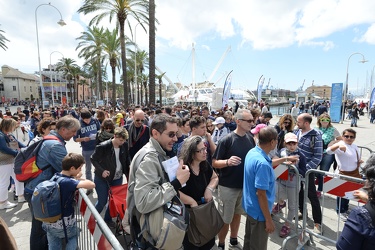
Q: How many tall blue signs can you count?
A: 1